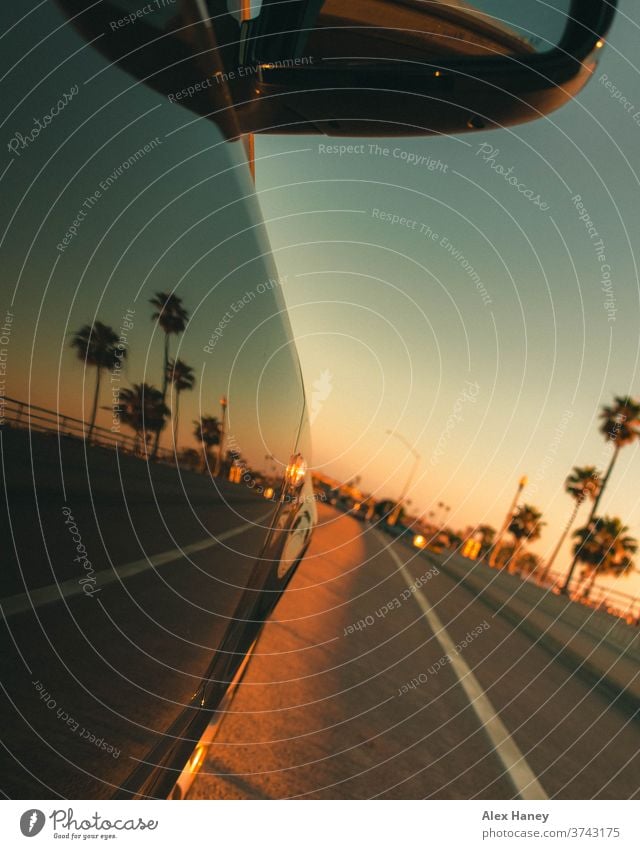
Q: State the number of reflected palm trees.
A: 5